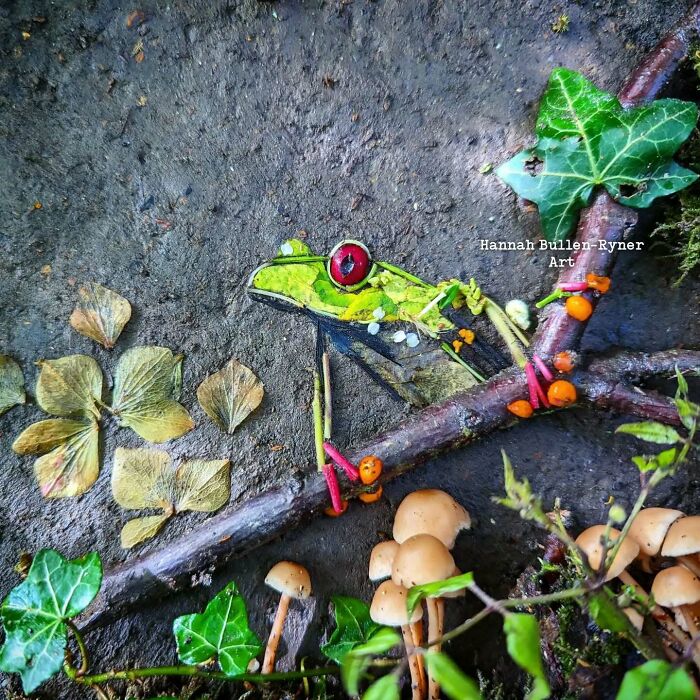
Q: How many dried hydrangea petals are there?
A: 11